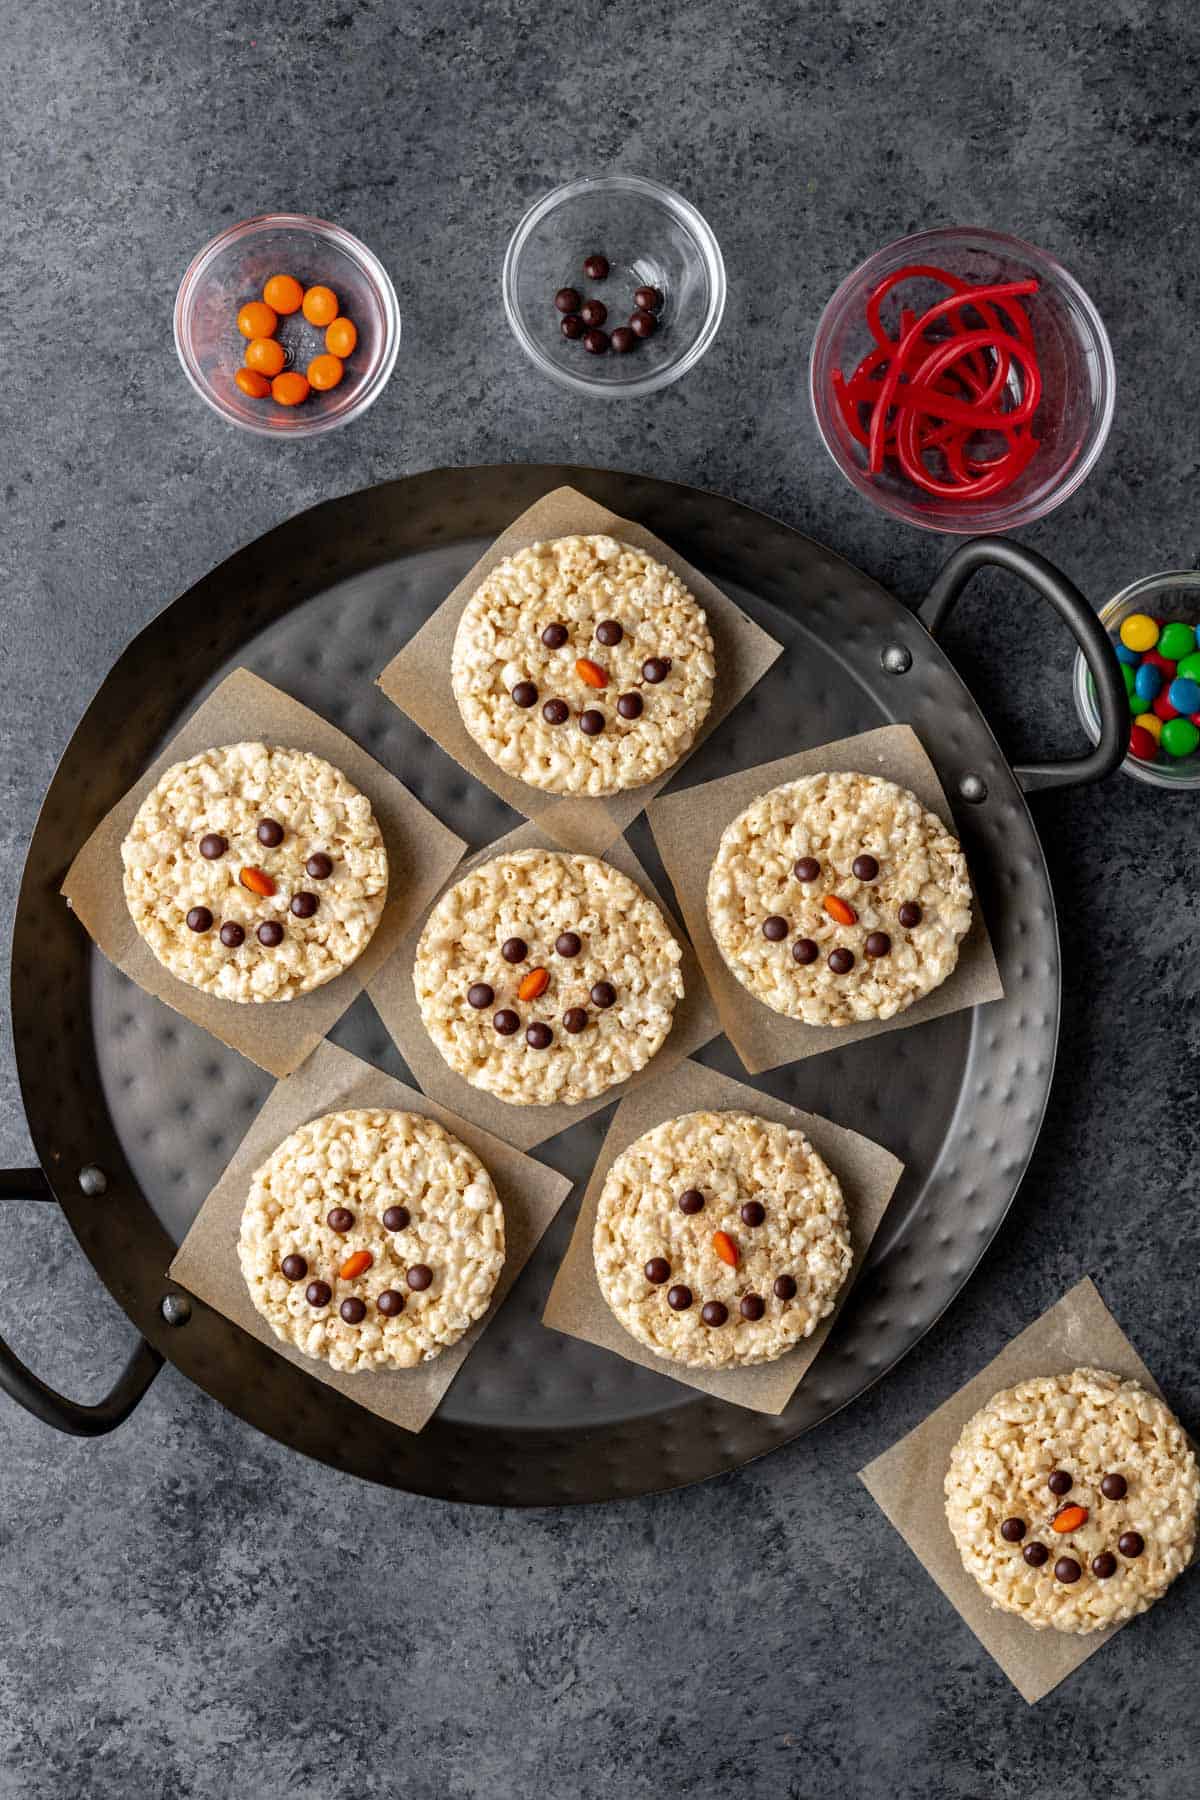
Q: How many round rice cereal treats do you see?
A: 7